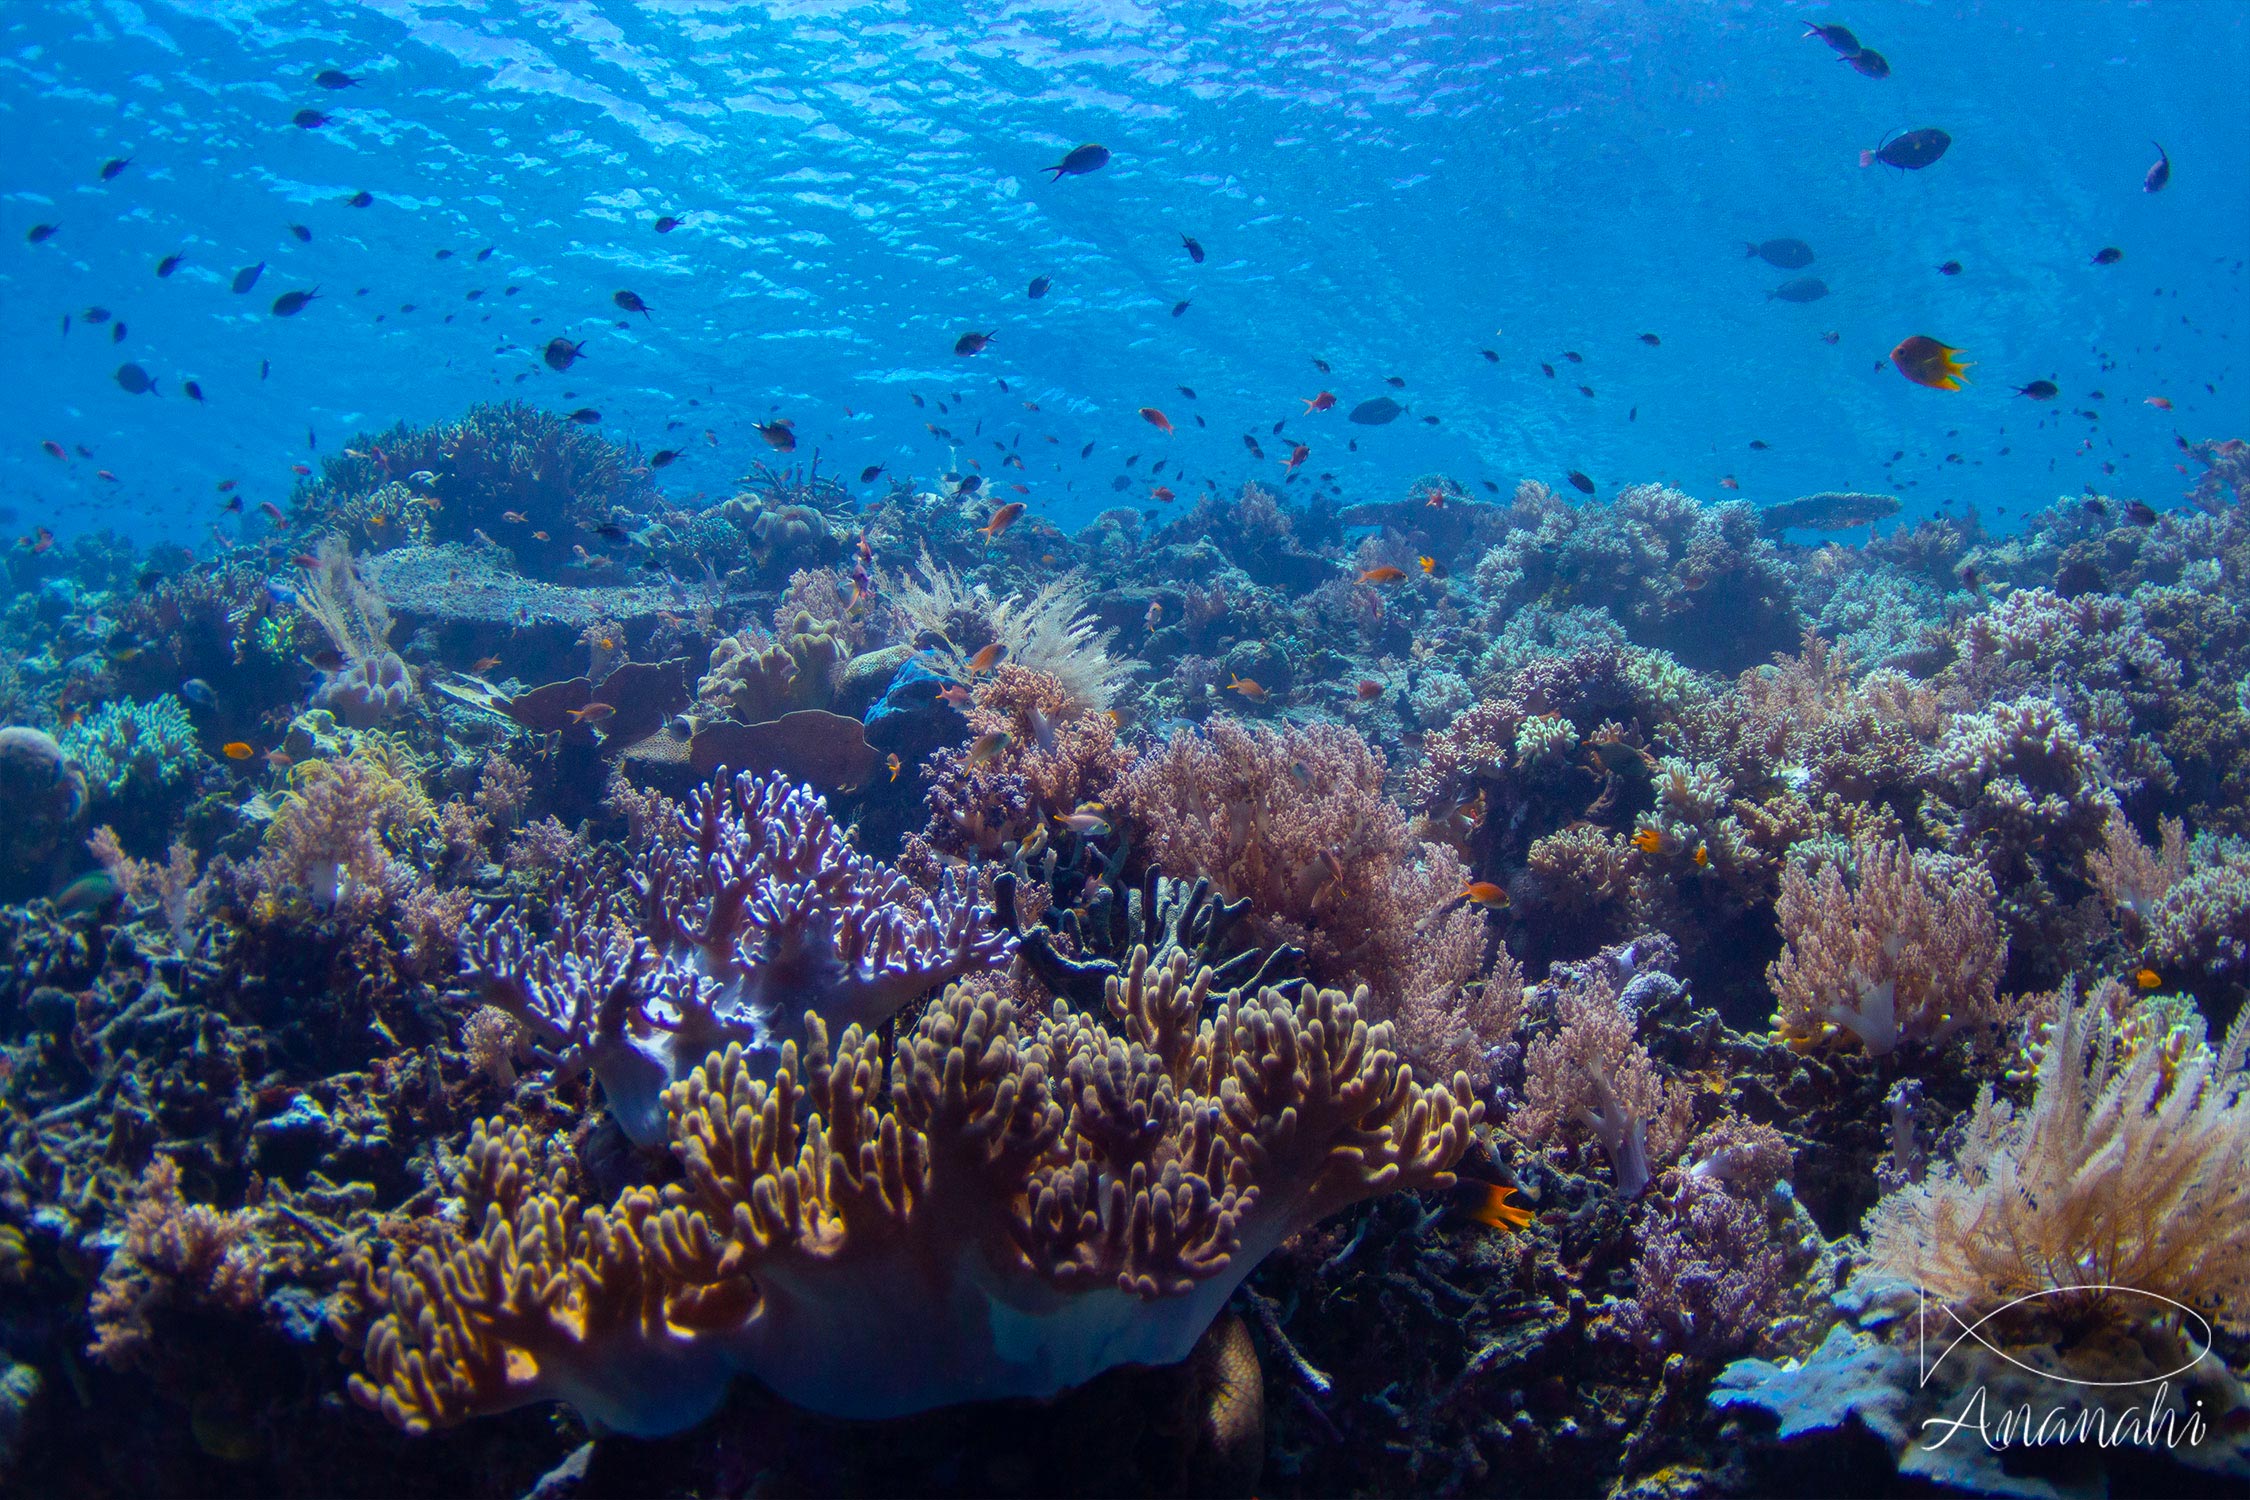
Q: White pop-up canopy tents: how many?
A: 0